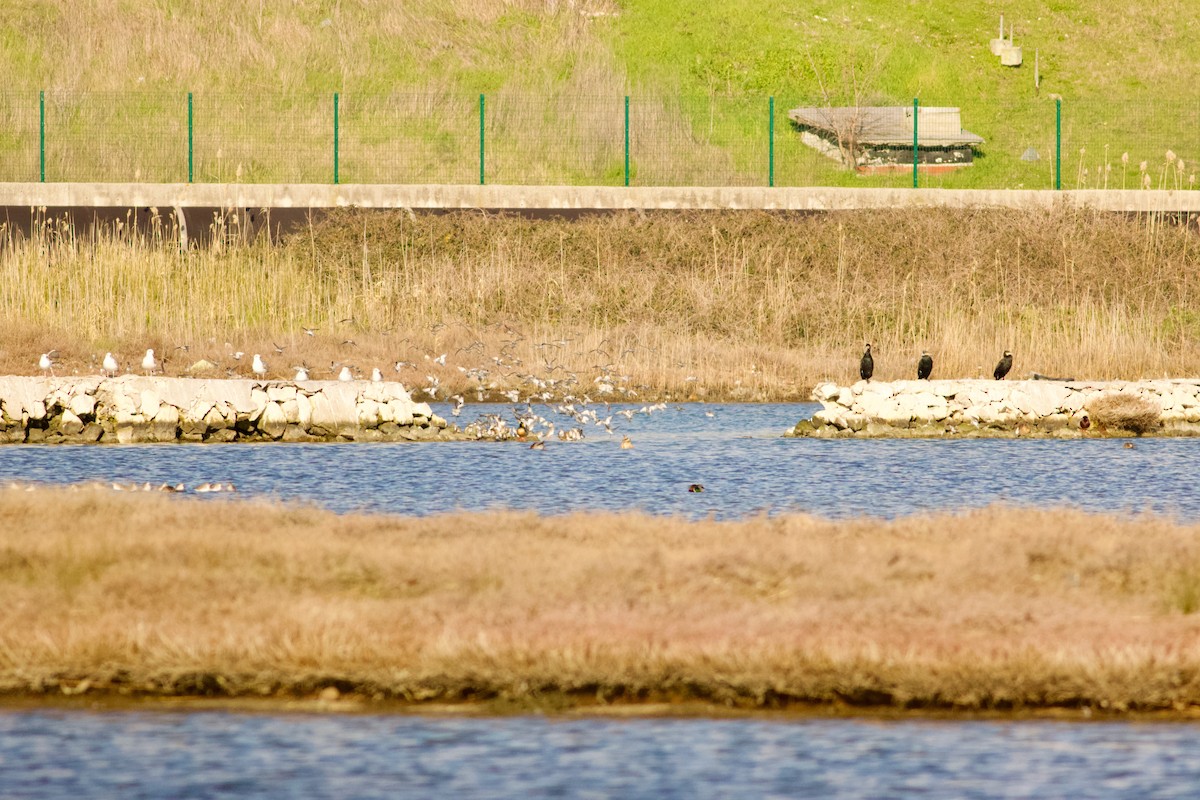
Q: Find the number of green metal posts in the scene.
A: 8